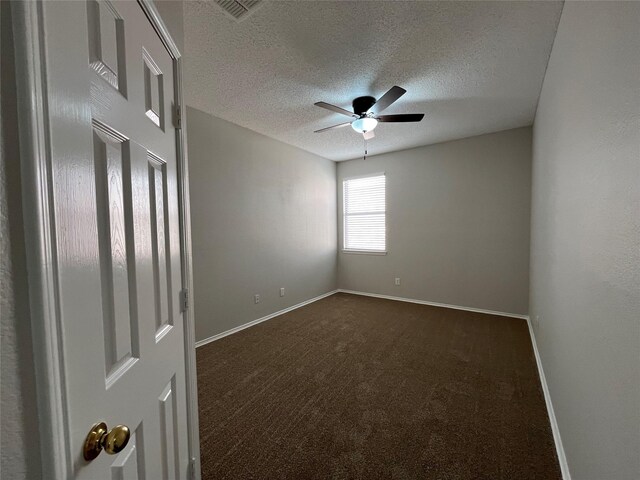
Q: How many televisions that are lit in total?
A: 0